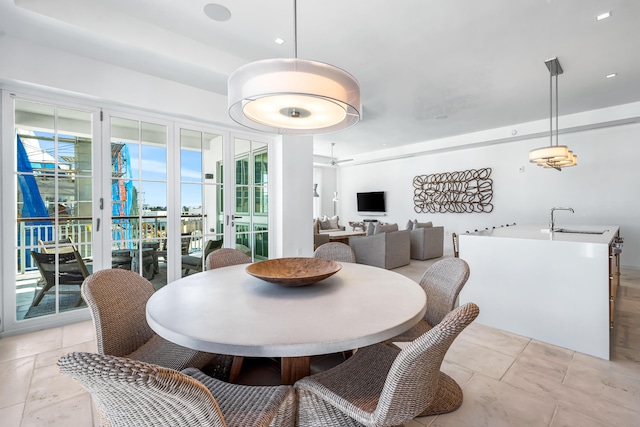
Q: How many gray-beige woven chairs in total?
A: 6